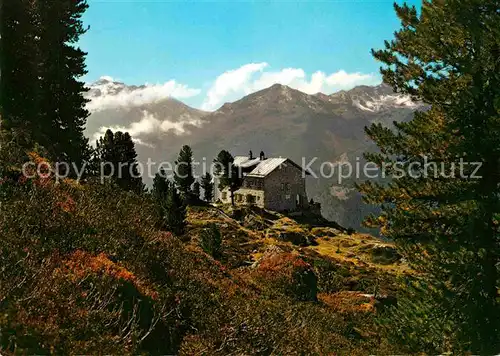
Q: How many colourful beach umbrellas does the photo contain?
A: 0